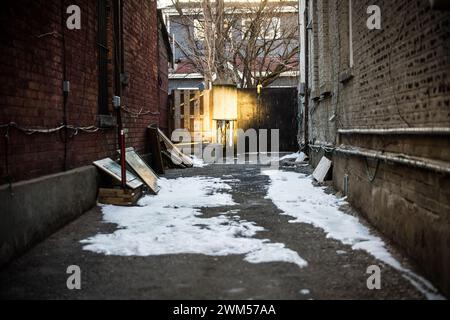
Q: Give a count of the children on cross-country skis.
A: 0